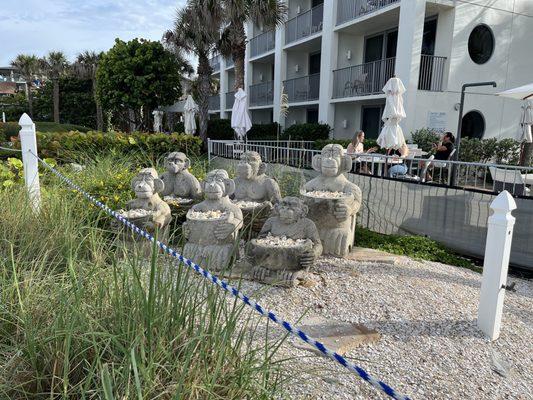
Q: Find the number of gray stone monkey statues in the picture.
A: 6